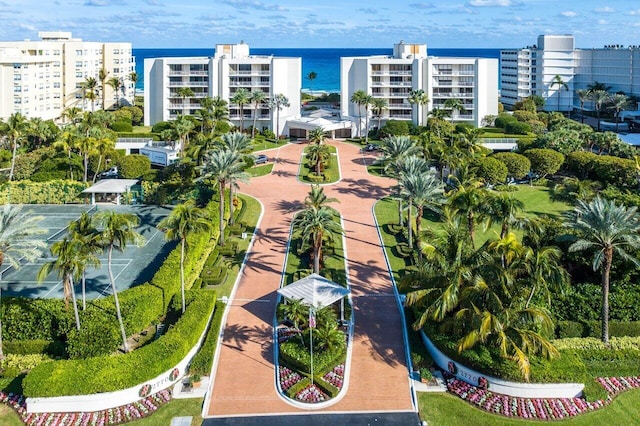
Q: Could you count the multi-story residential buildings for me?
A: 4